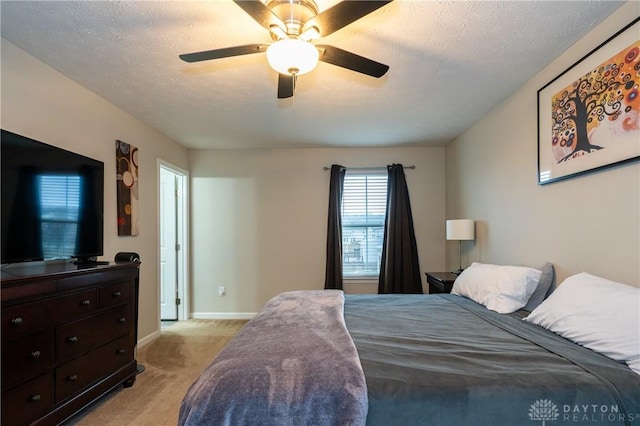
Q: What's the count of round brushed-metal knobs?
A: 9